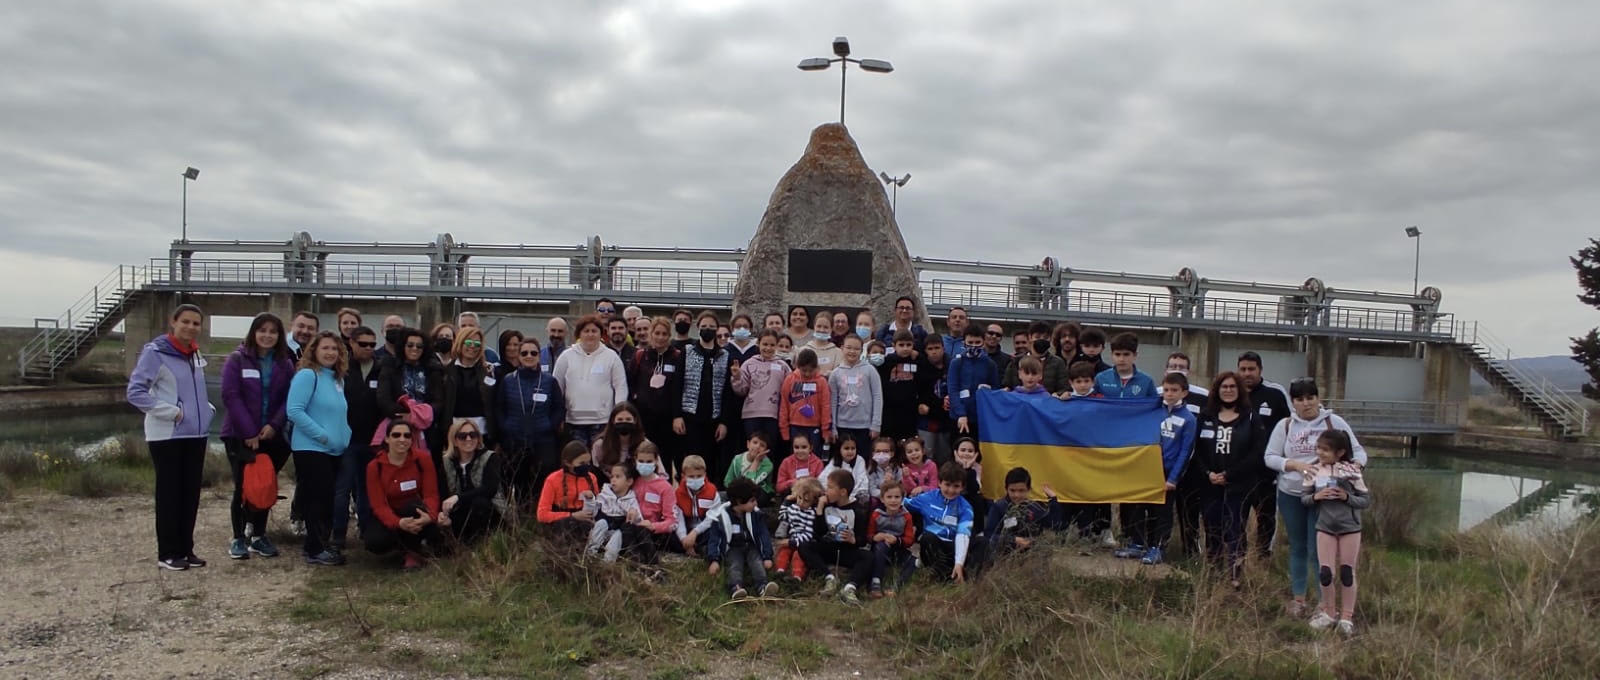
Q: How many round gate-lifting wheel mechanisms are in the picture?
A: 7